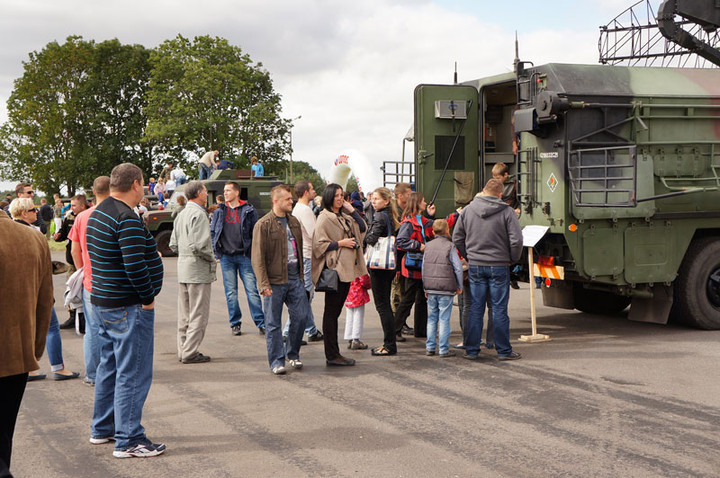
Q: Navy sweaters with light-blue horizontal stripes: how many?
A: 1